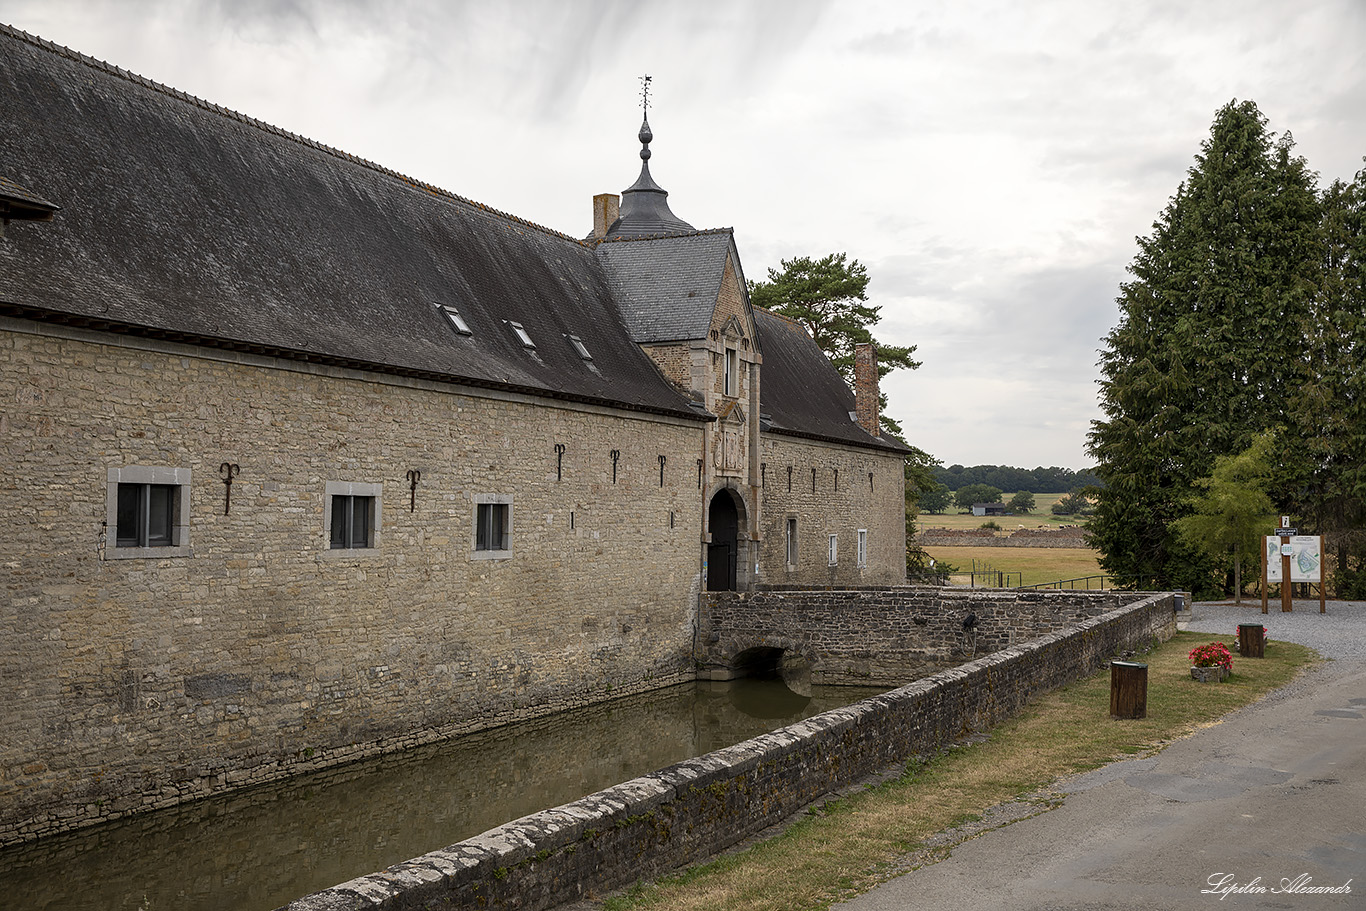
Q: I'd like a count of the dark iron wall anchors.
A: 13